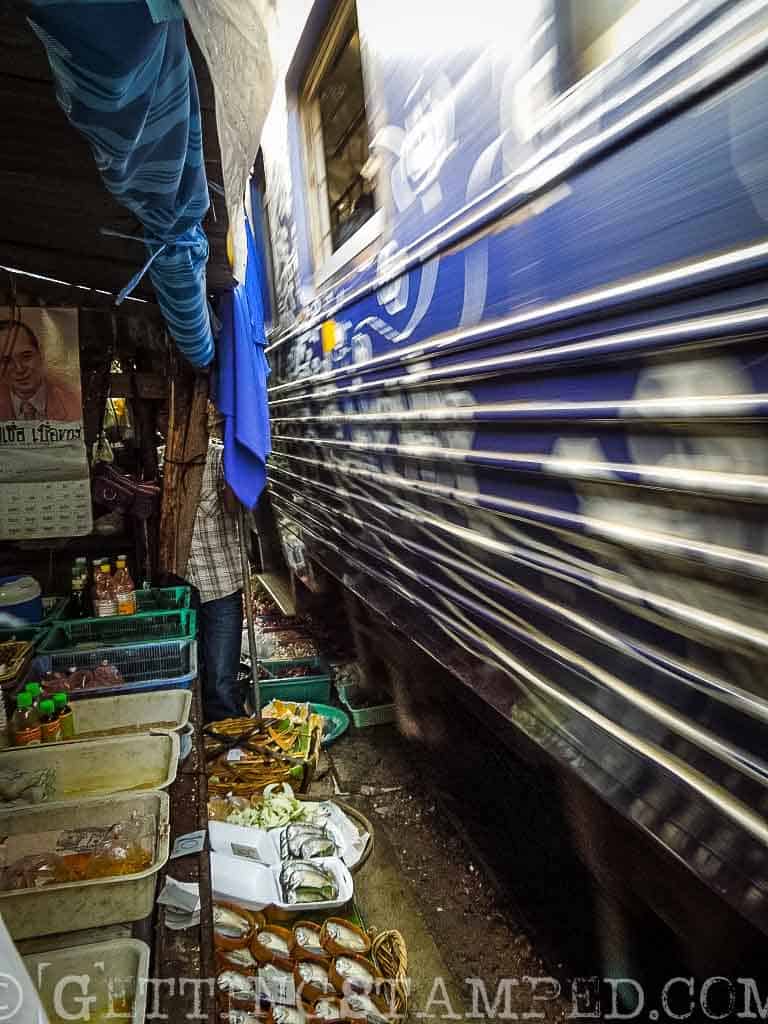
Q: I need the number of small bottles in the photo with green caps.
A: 4